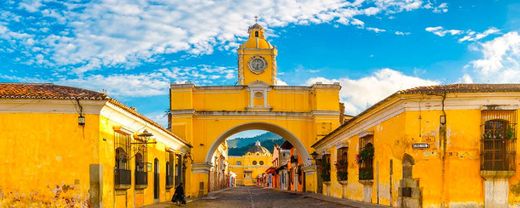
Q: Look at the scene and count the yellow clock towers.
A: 1